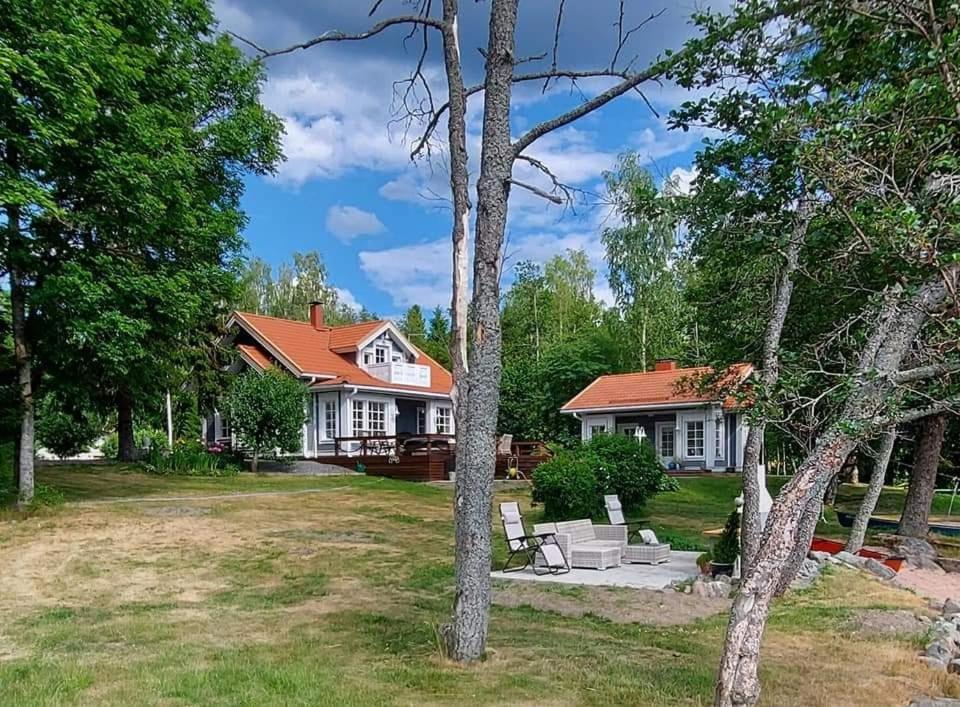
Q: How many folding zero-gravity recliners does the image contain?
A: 2